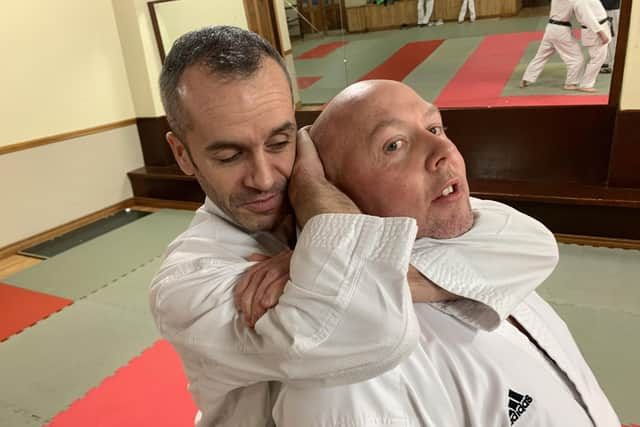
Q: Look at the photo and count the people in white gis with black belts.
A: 2